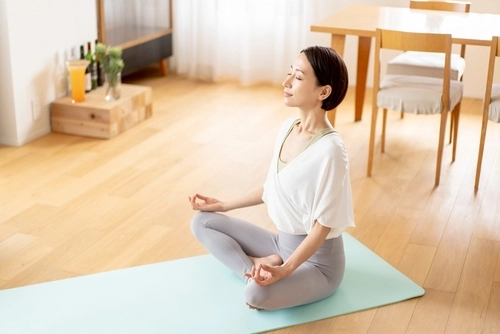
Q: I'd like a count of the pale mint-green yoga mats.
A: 1